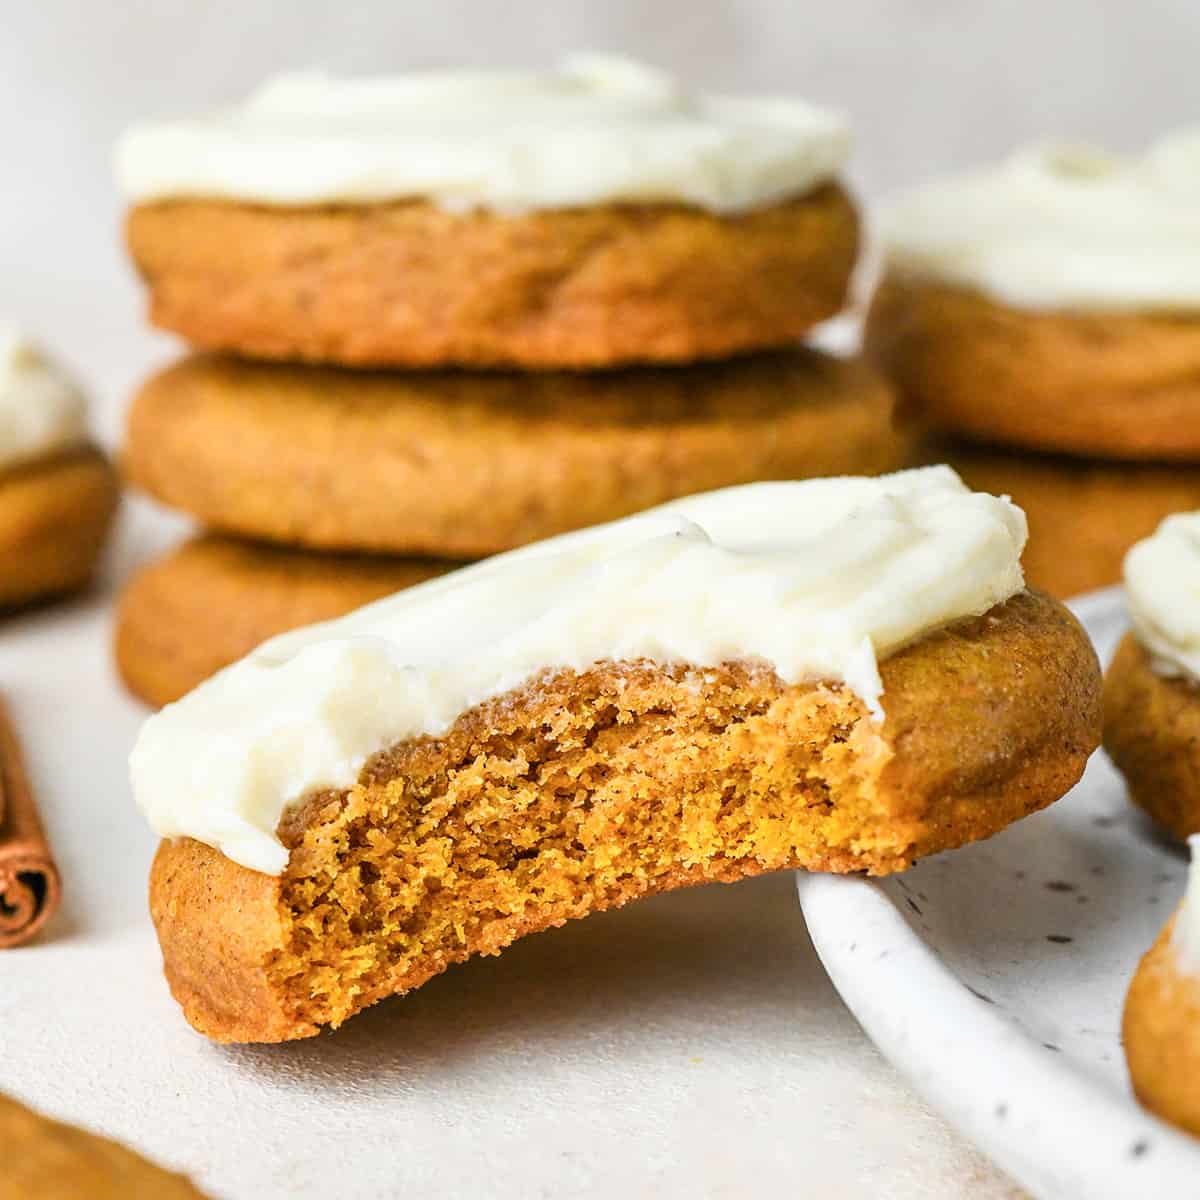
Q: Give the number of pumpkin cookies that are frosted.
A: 6